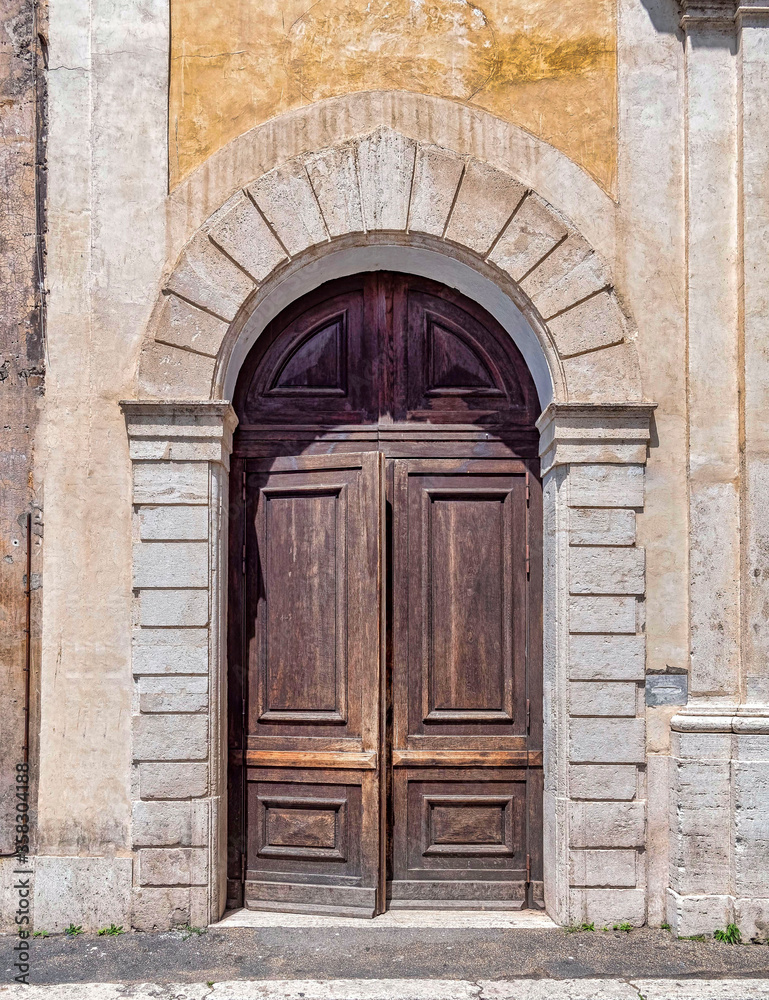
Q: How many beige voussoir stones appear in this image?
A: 13